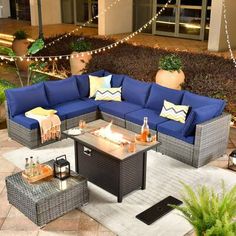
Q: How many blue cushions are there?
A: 14